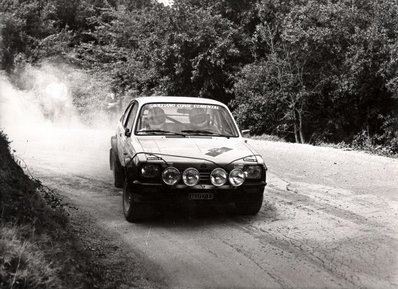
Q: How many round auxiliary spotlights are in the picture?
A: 4